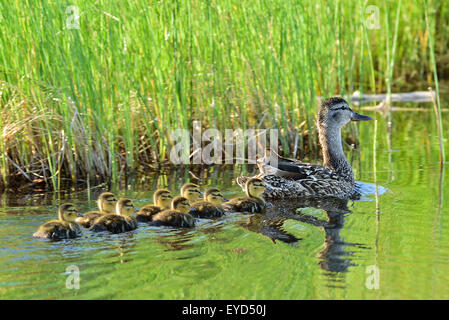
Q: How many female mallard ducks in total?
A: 1